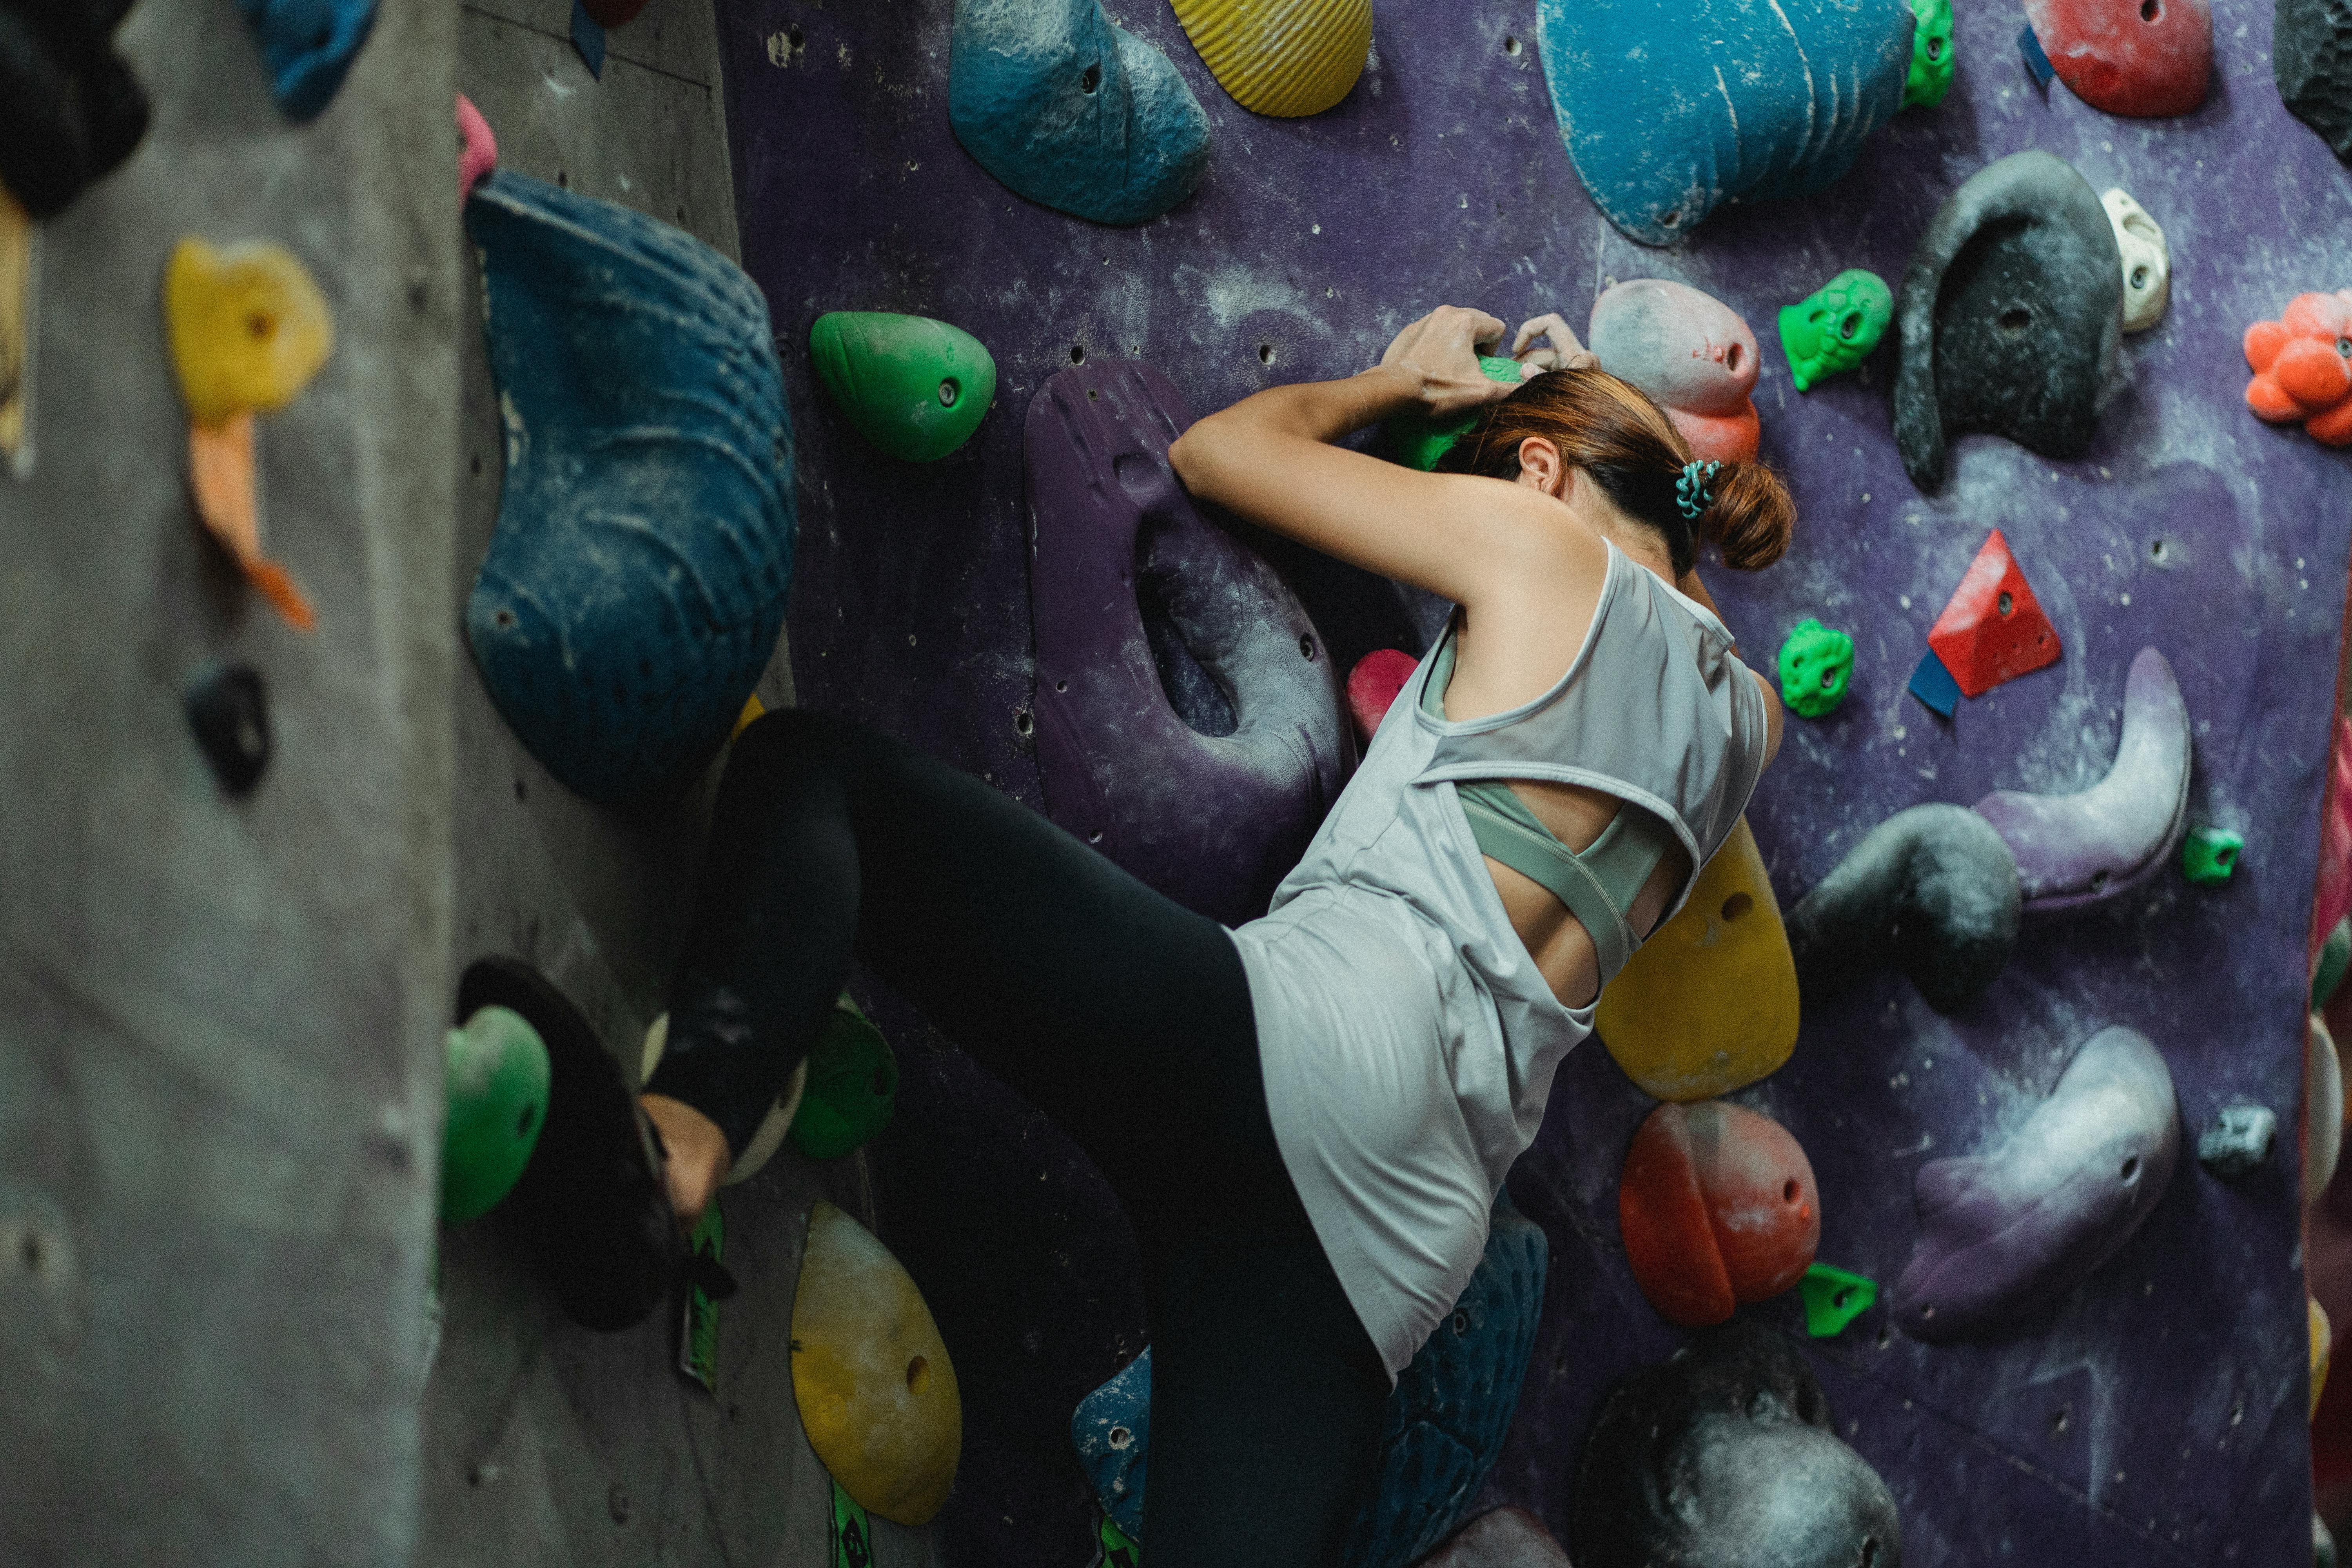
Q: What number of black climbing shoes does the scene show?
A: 1